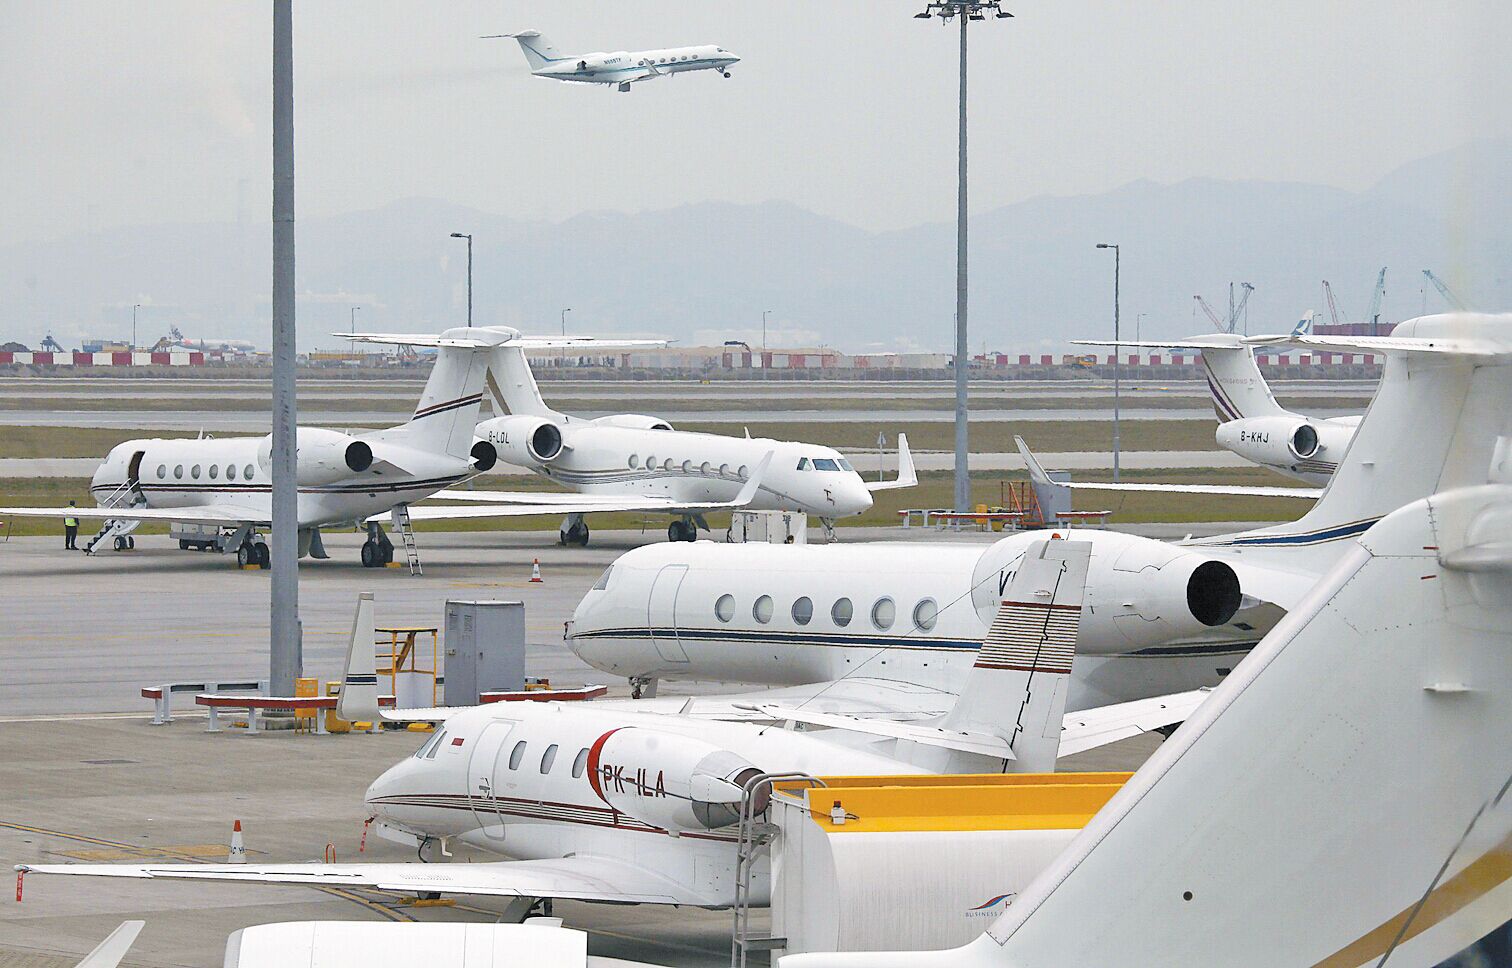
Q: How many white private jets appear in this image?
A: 7